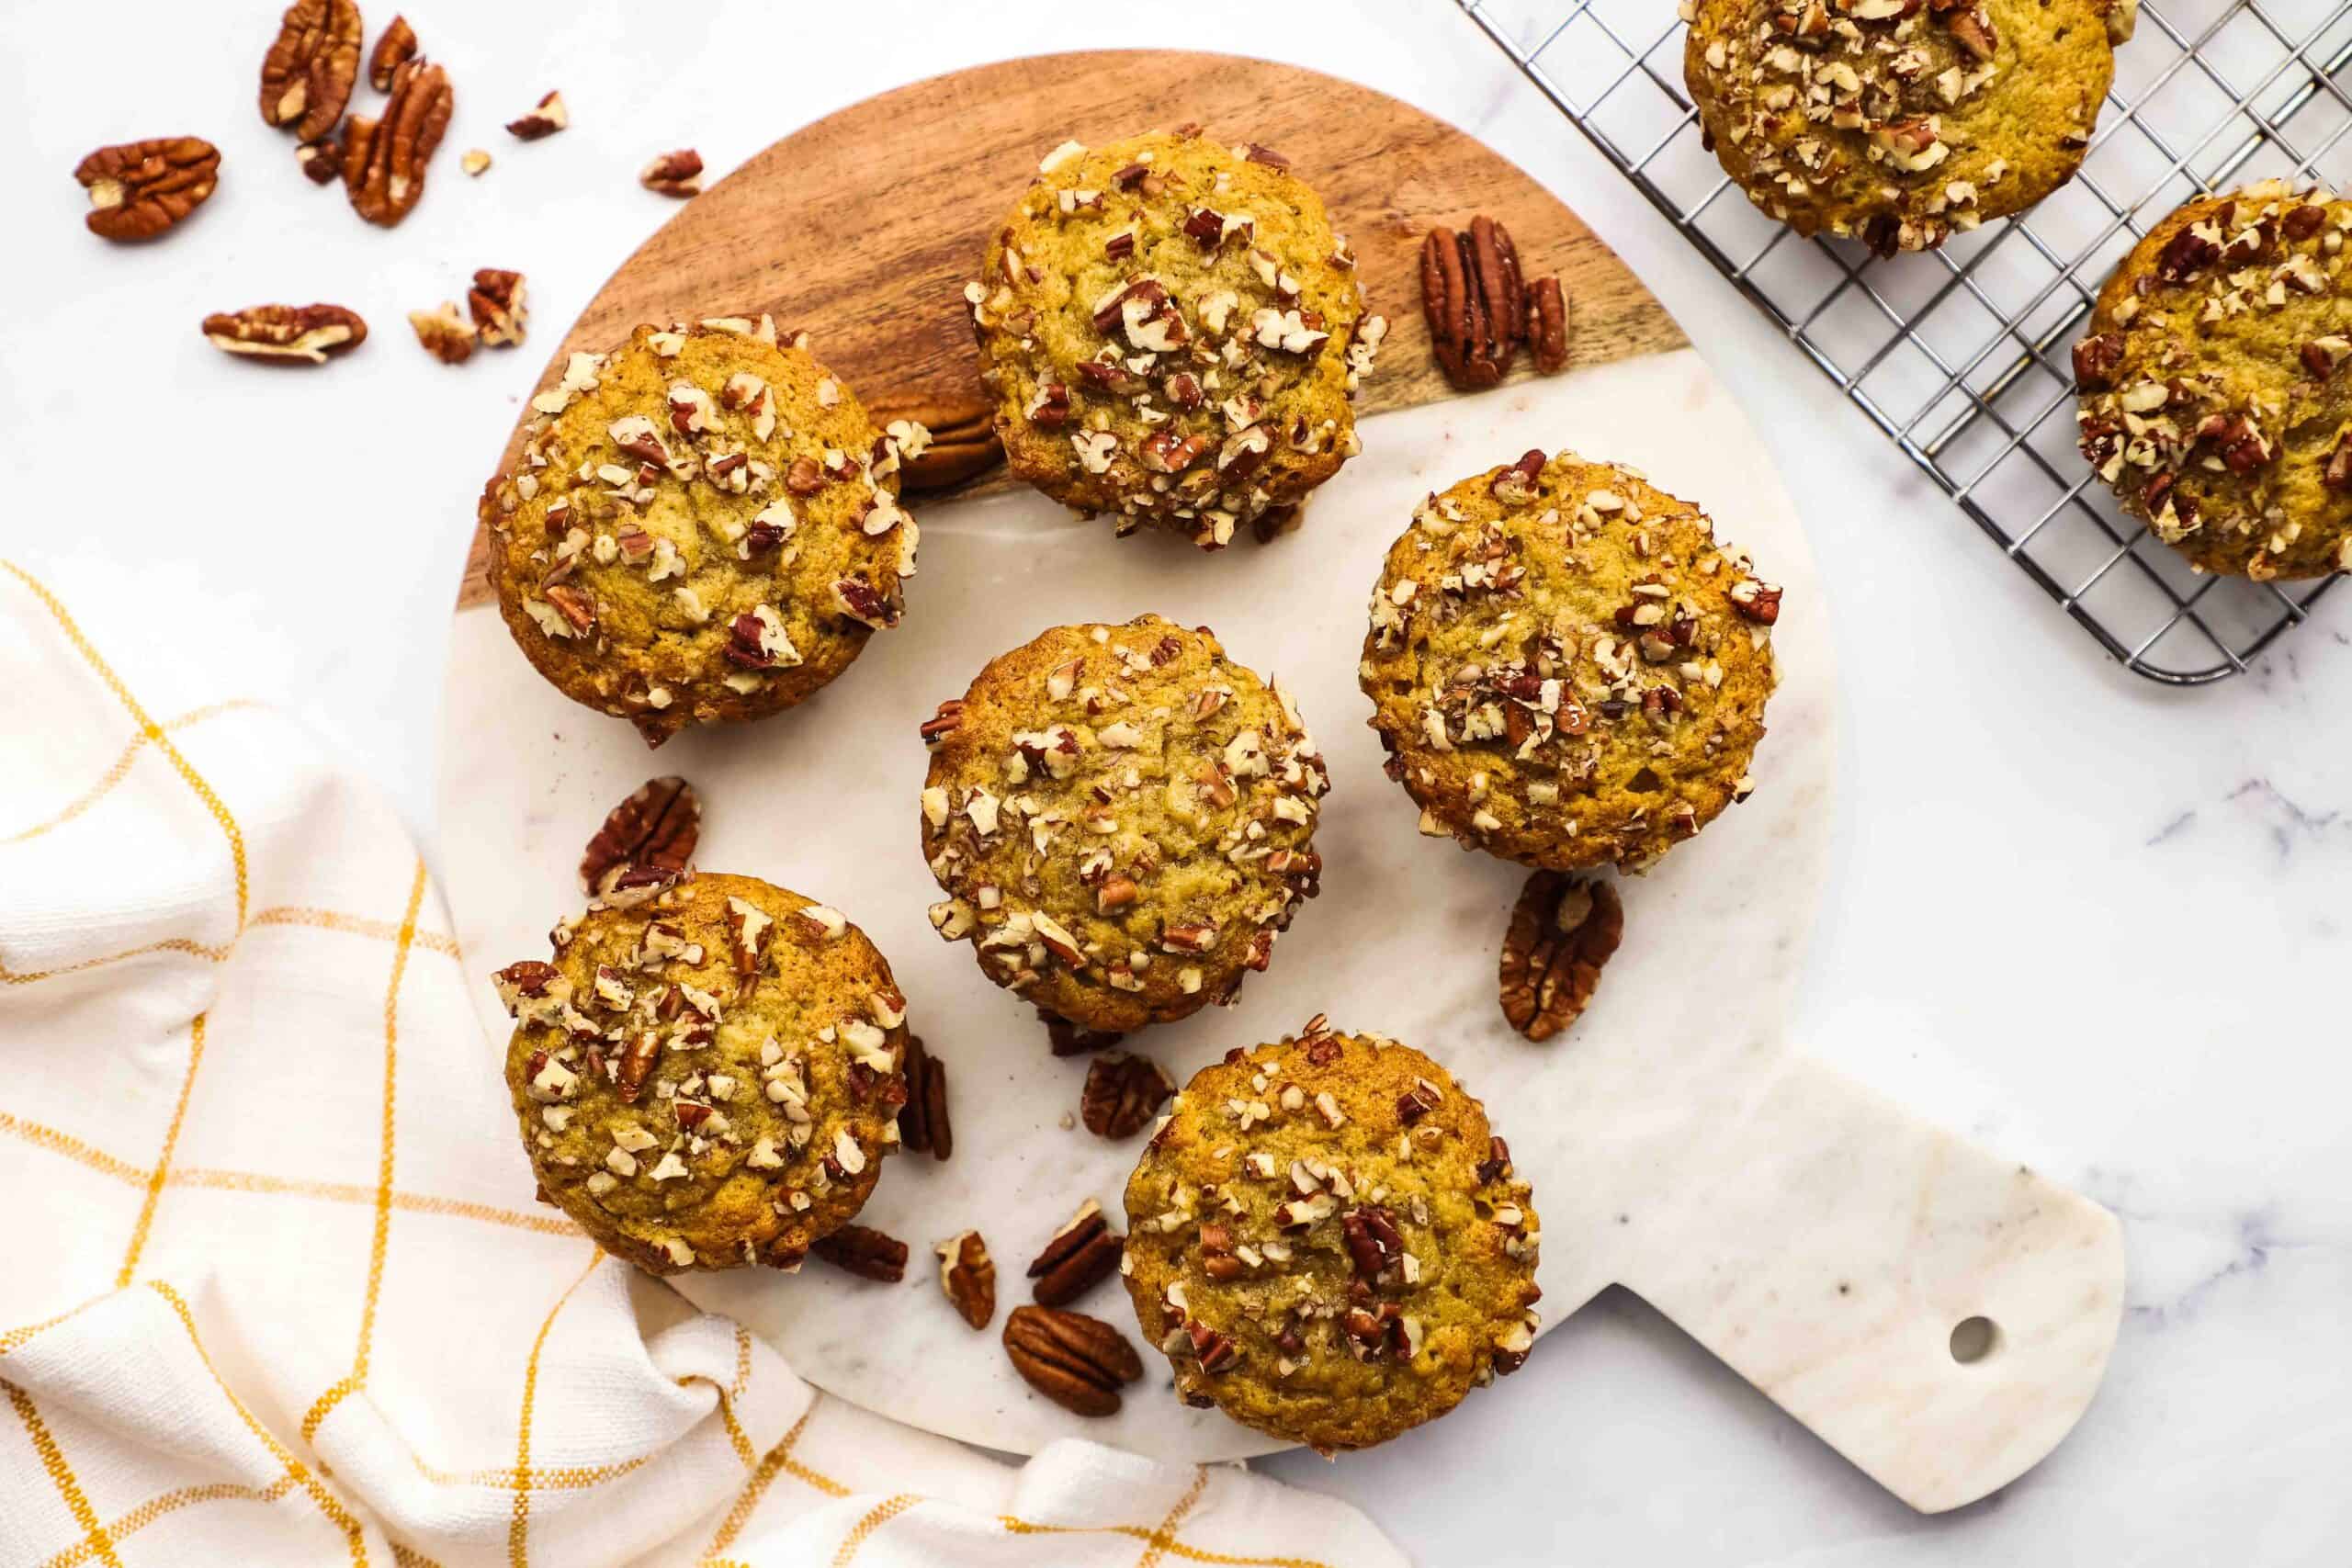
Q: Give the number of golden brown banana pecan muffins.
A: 8